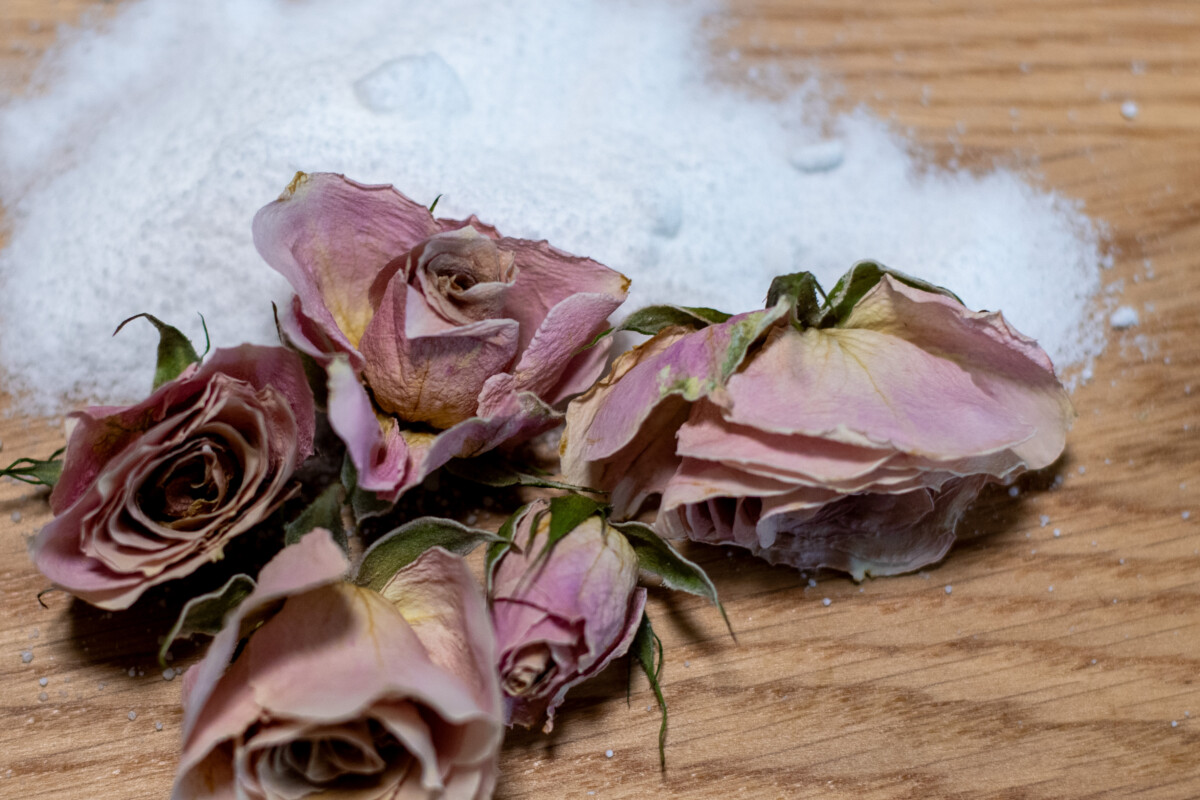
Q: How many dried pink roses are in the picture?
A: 5